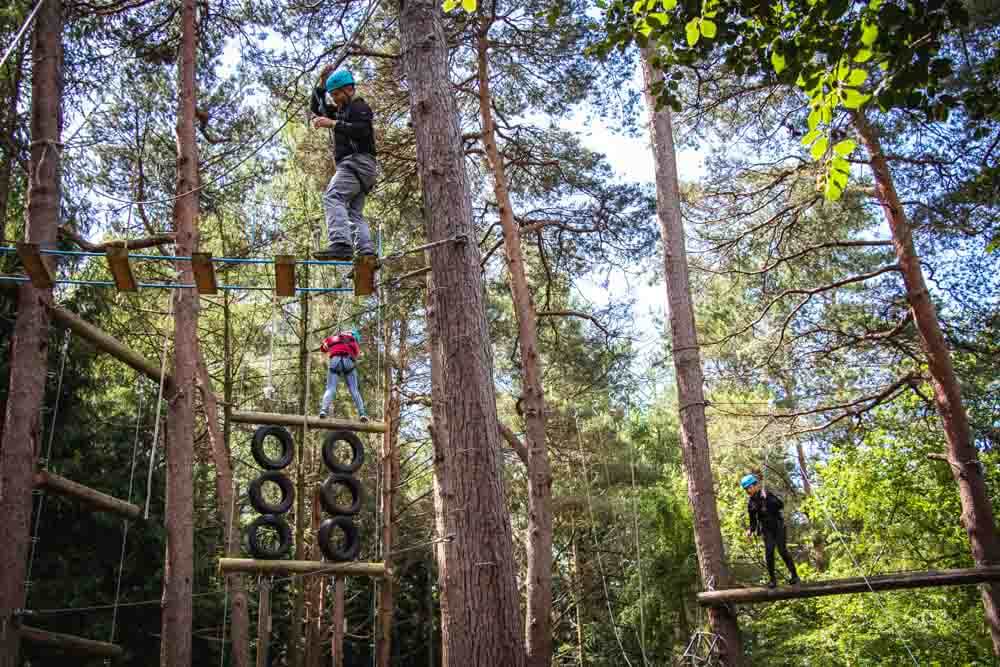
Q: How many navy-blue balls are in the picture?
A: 0